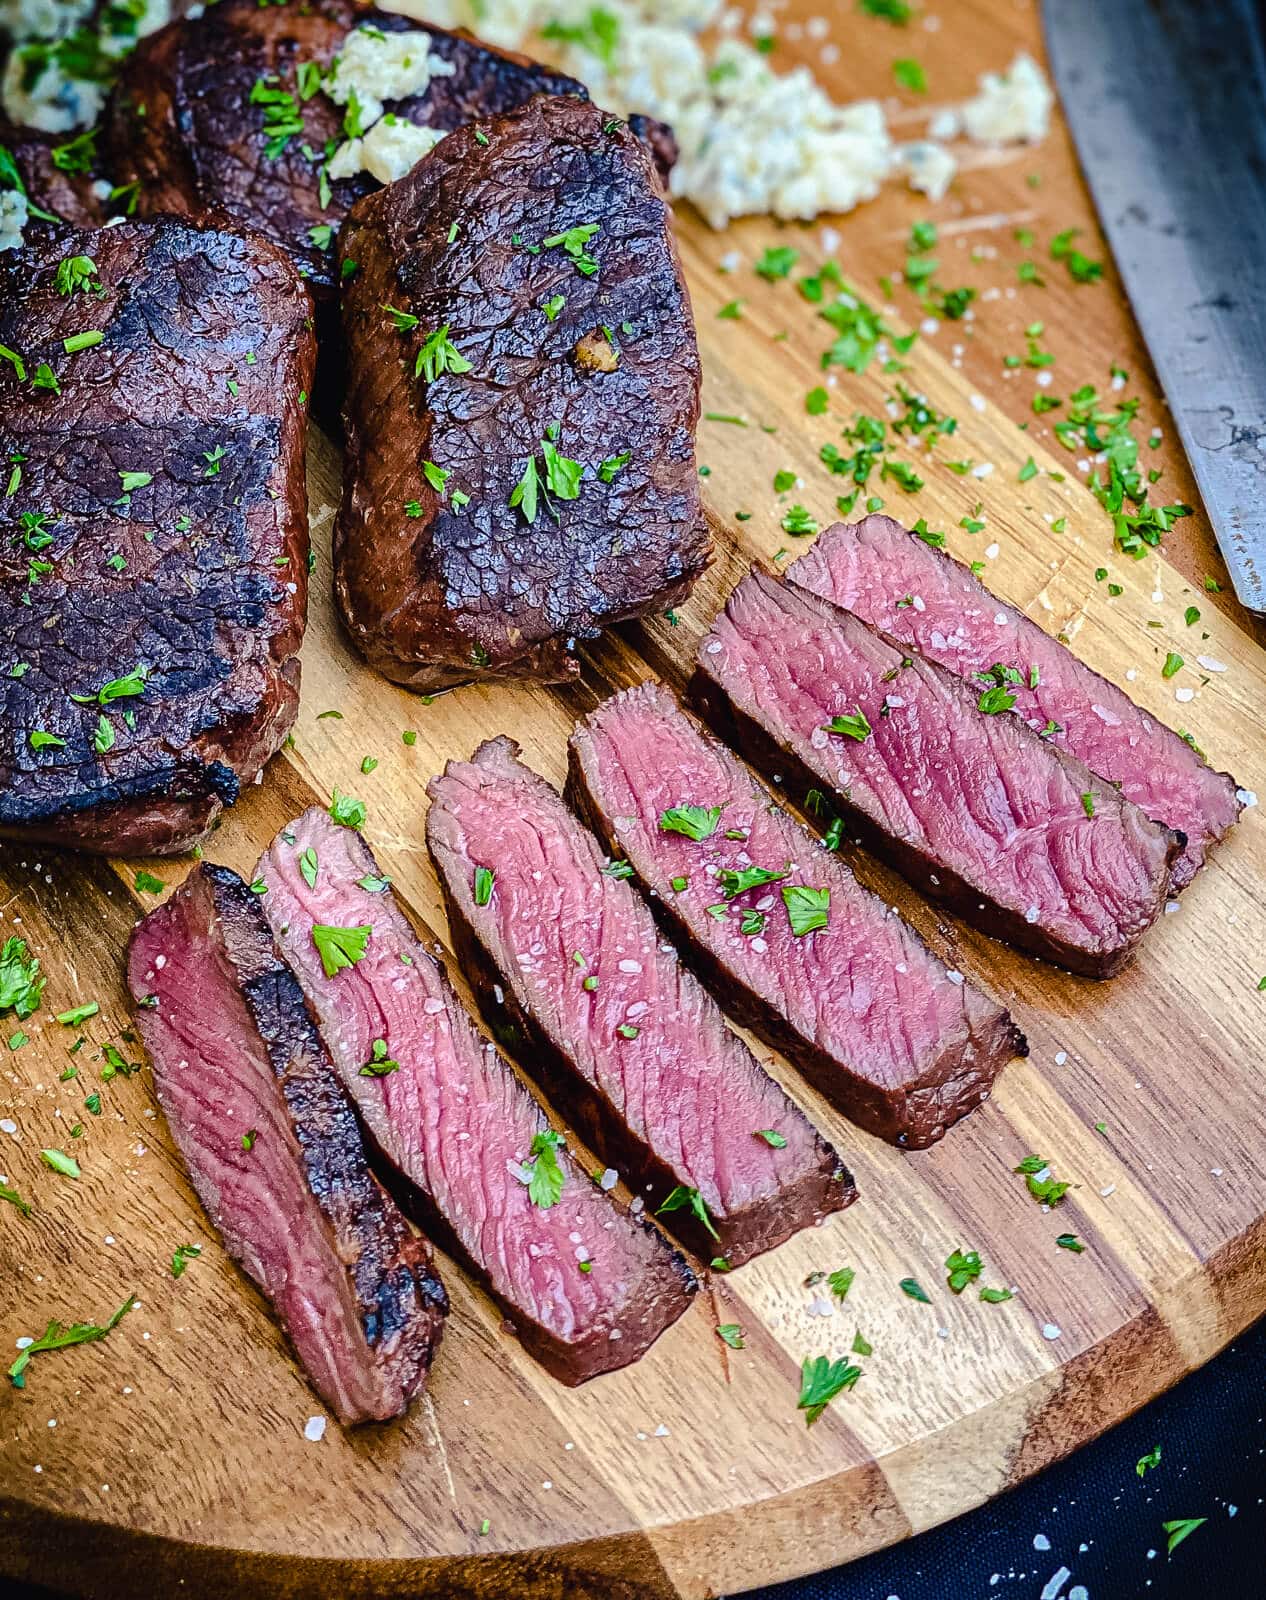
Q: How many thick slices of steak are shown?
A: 6